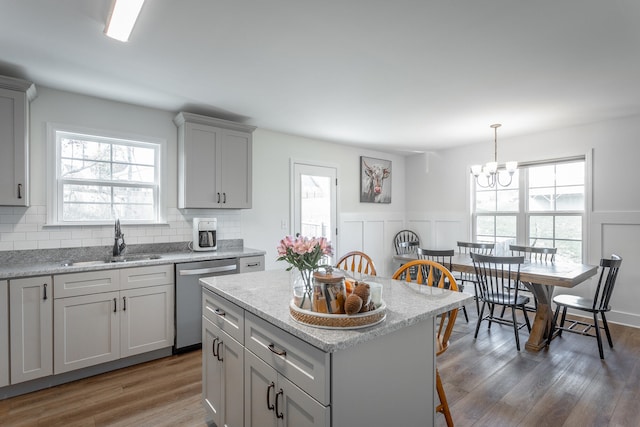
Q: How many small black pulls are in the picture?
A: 13